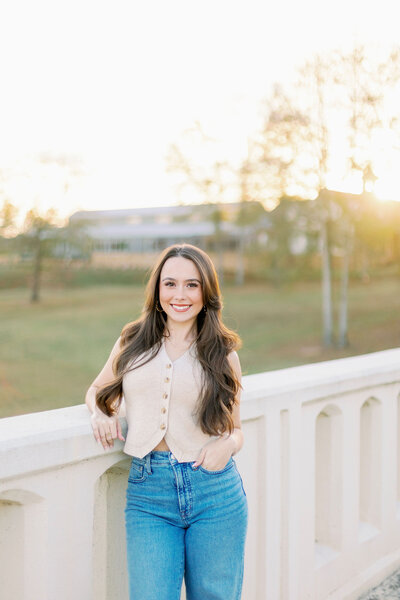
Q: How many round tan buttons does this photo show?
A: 5